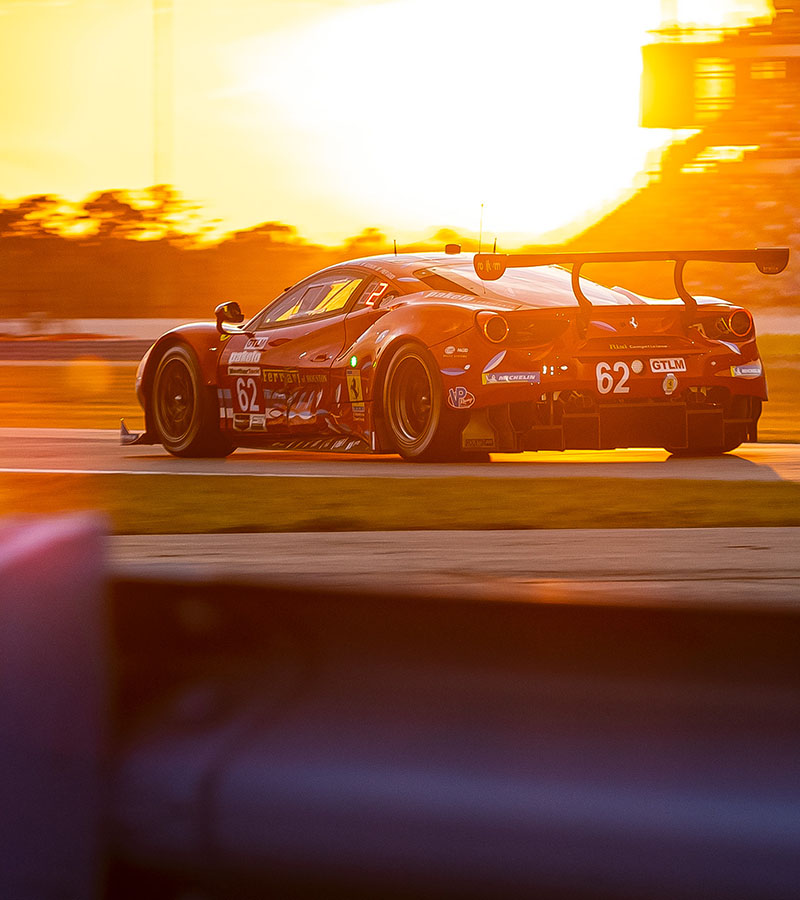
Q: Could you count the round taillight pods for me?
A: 2